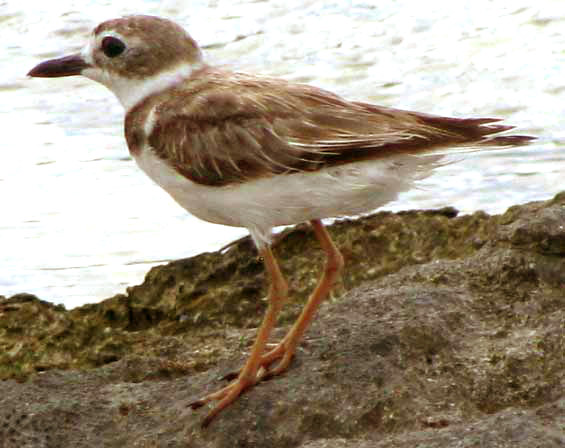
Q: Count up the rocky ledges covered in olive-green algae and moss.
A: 1